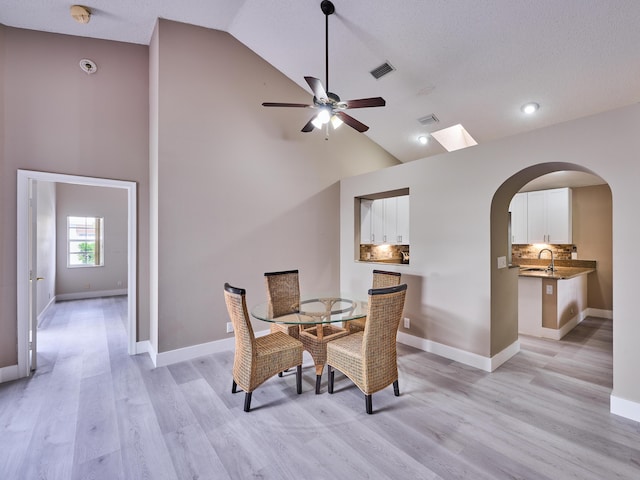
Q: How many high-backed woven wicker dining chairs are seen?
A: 4